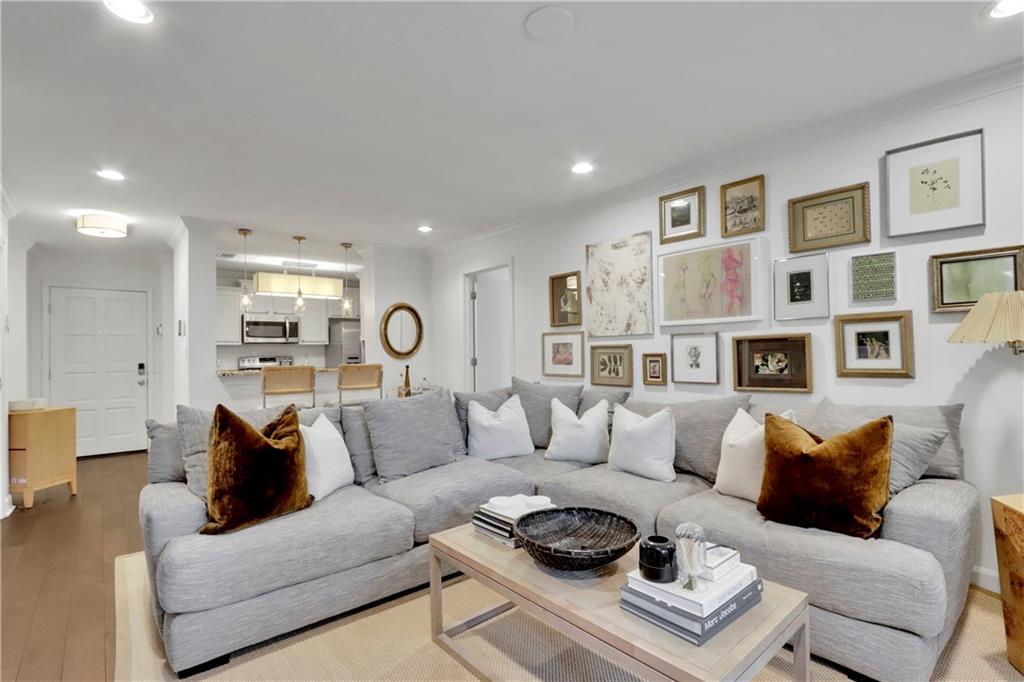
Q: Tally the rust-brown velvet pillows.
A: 2